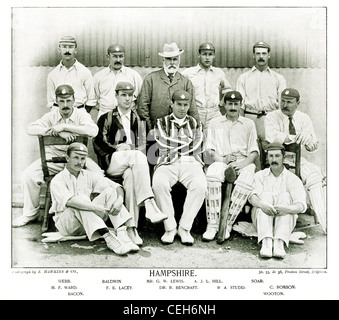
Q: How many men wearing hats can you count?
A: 12